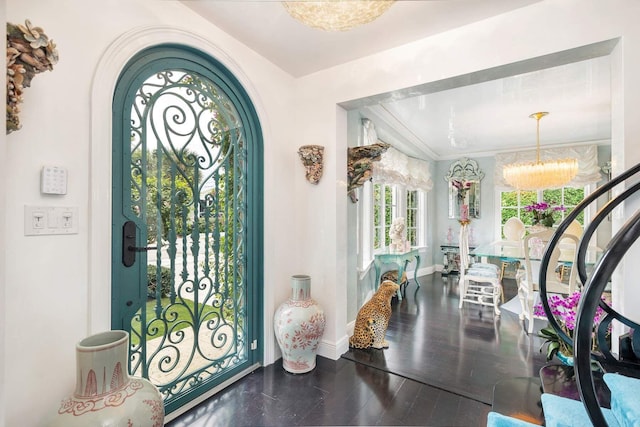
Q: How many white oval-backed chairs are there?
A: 2